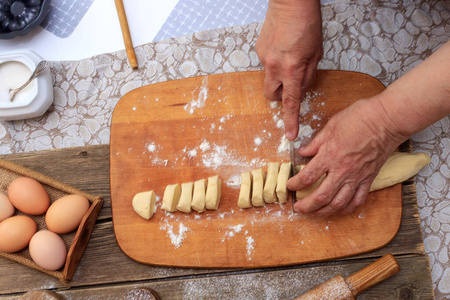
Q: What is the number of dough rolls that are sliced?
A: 9